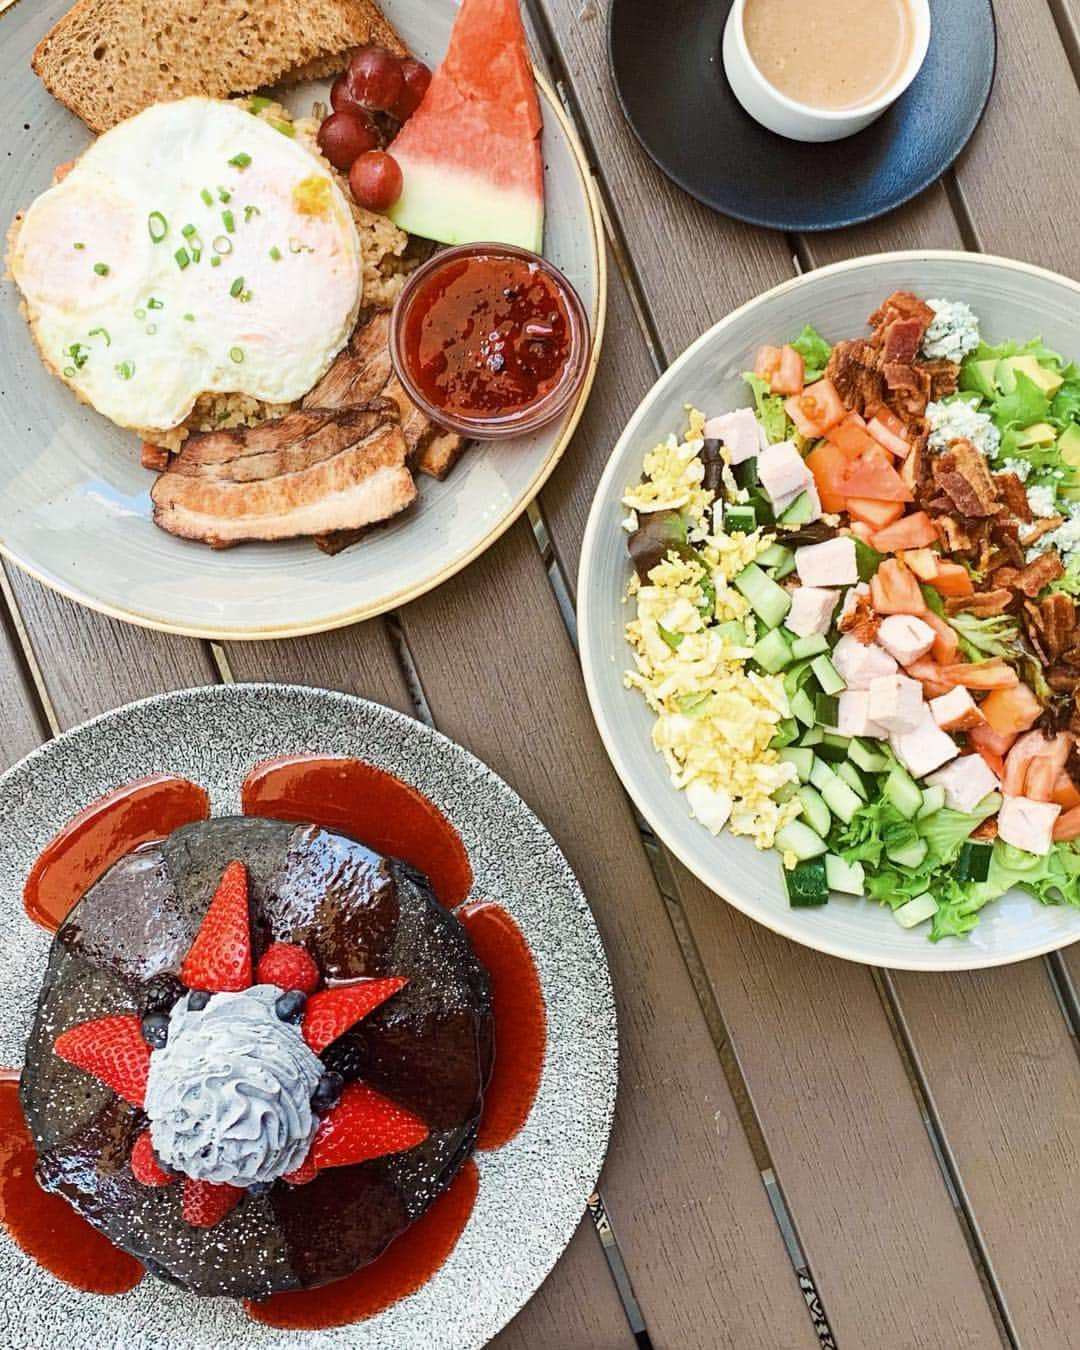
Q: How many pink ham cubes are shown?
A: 12